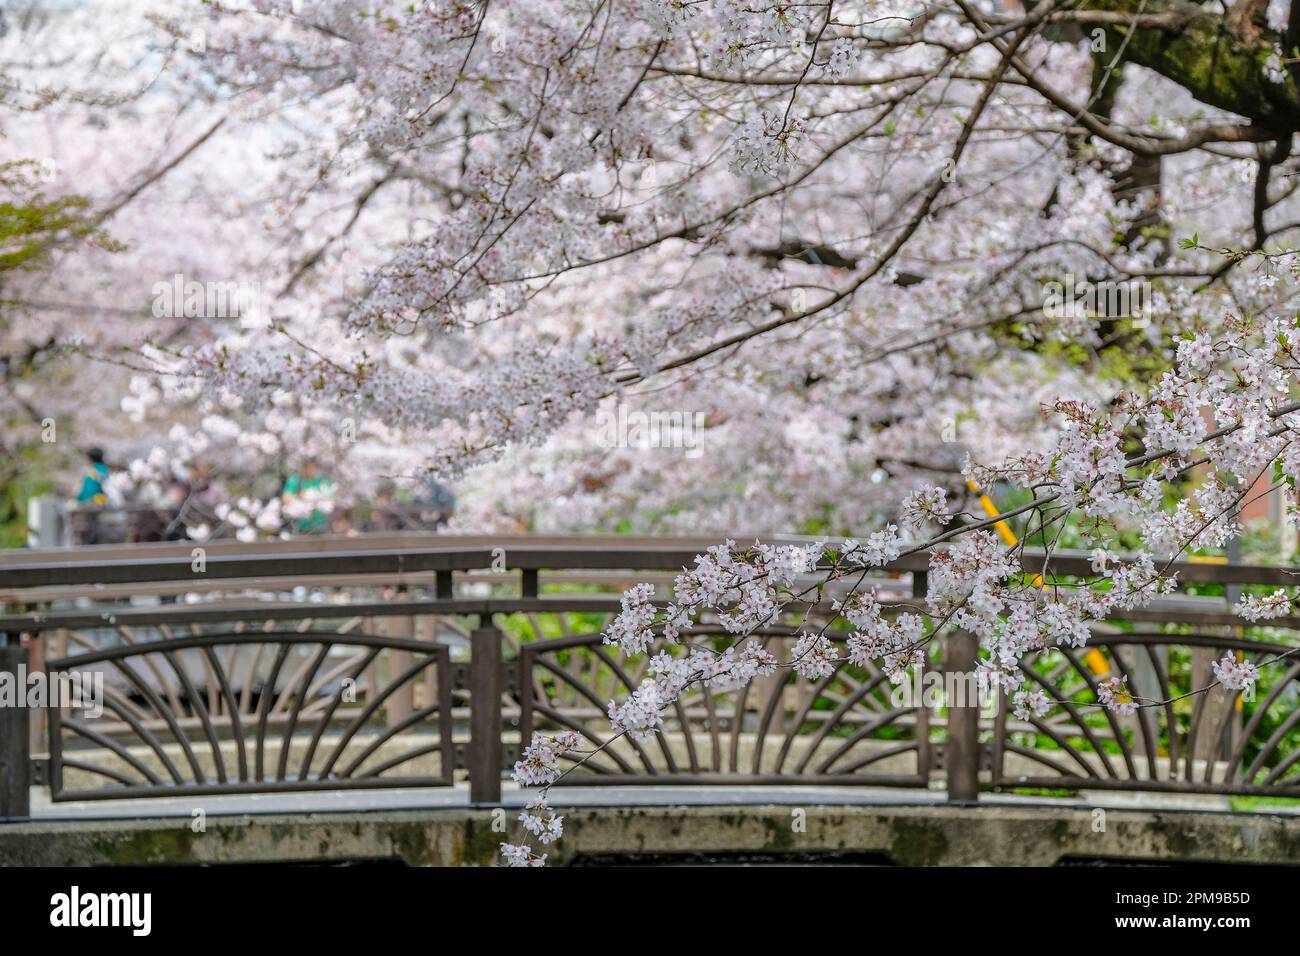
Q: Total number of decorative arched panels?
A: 3